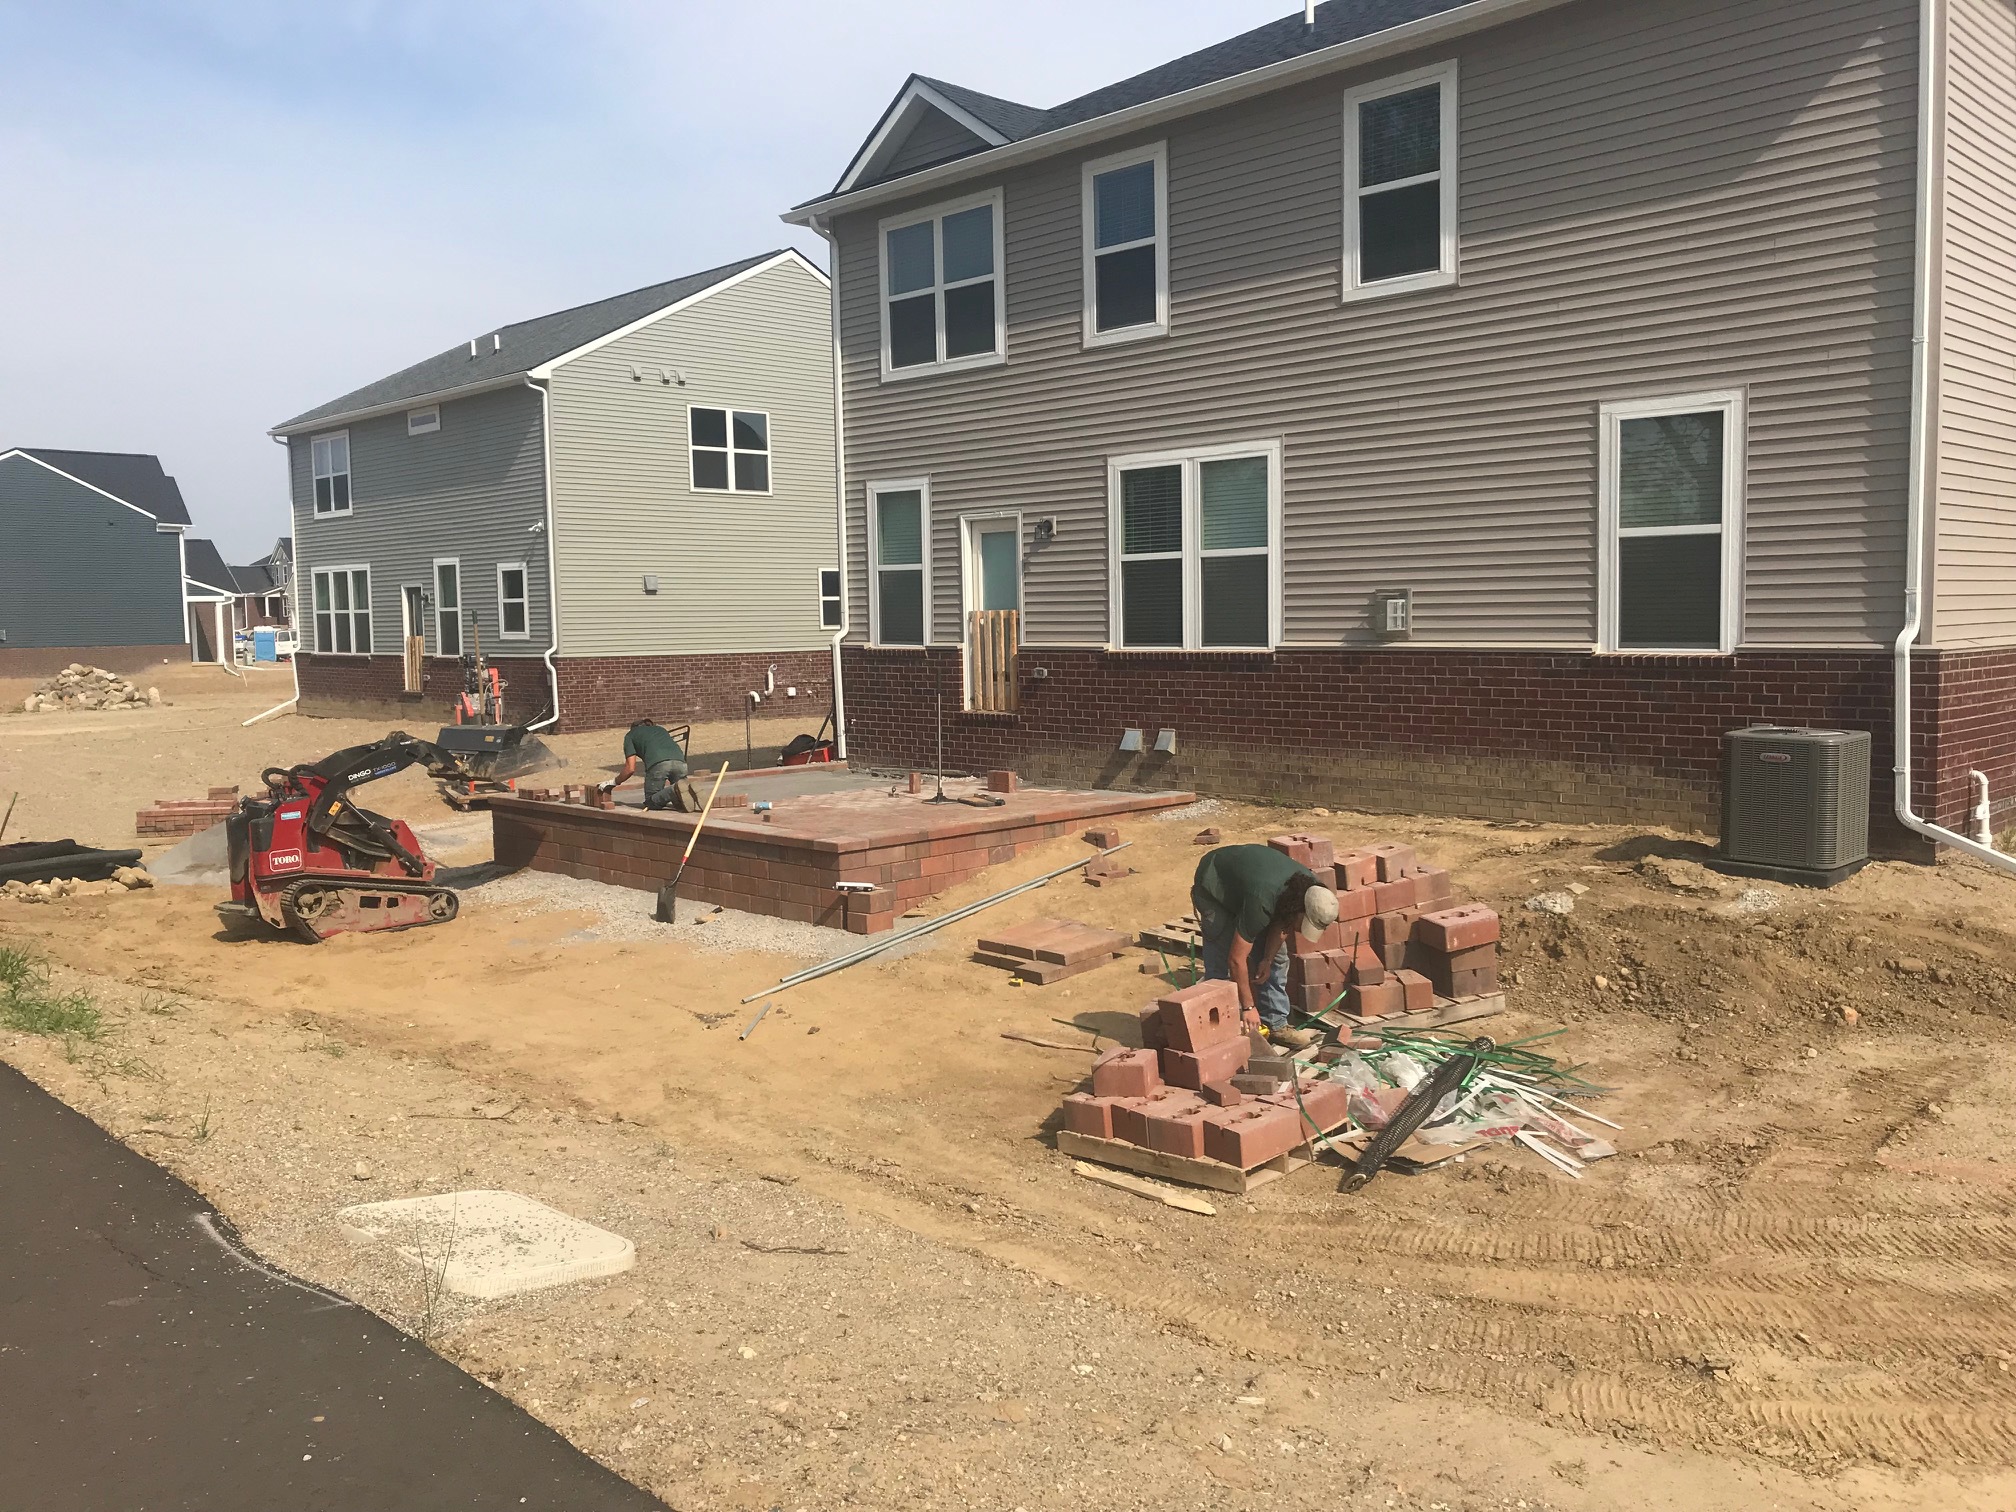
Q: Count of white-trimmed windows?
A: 13